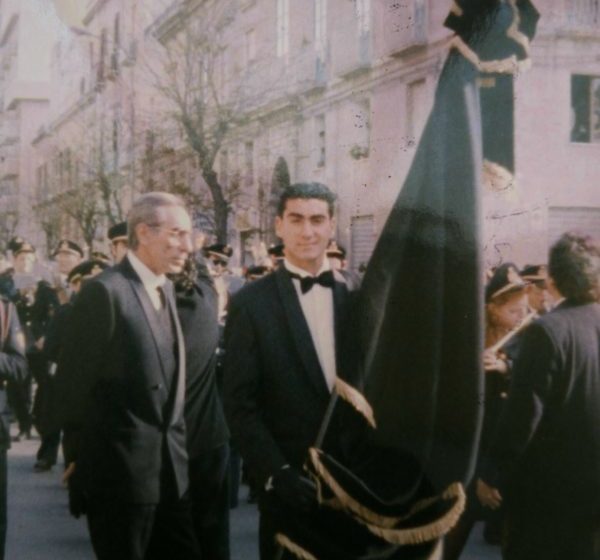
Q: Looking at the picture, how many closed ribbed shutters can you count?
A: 2